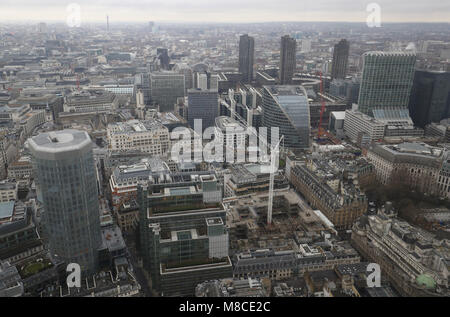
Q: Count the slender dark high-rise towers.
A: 3